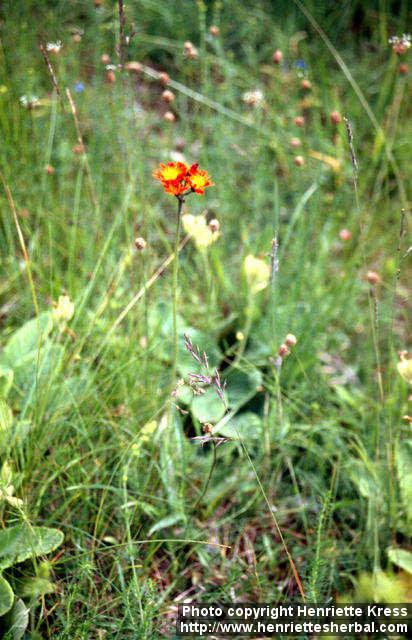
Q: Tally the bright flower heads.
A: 2